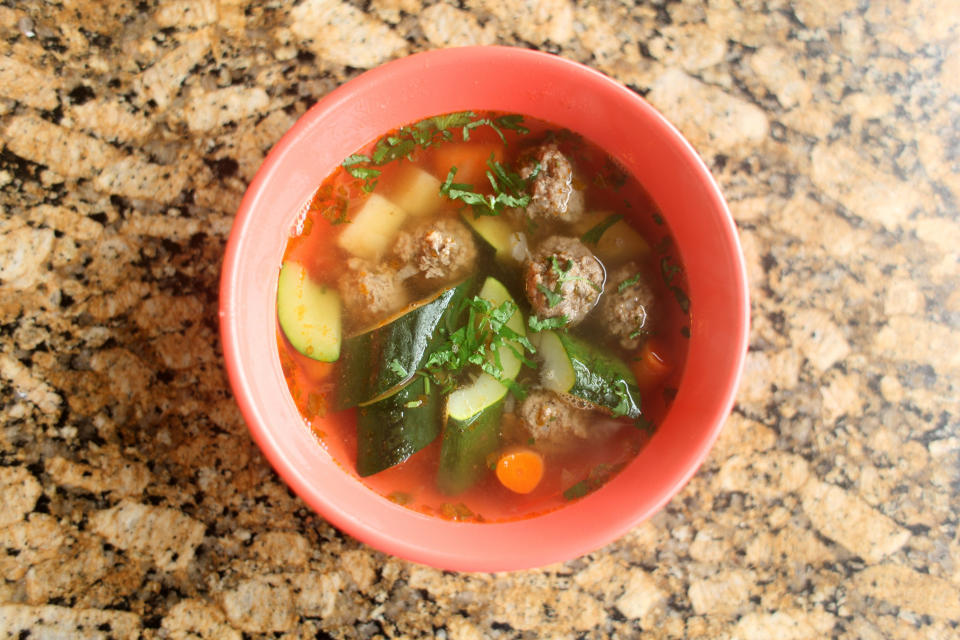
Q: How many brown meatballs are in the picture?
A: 6